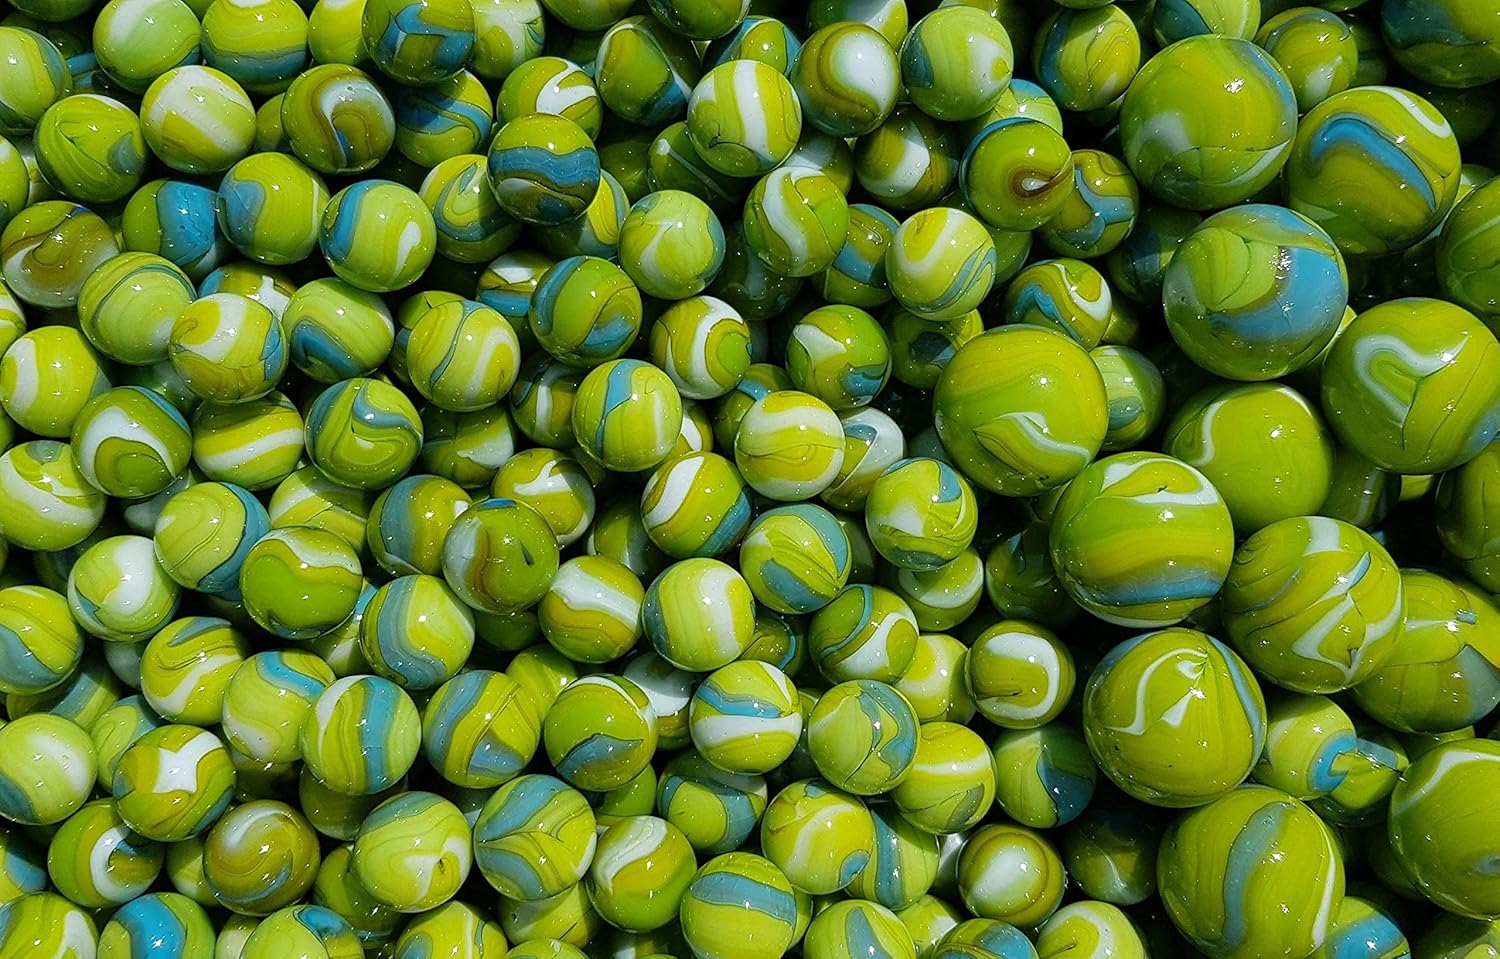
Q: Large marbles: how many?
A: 15